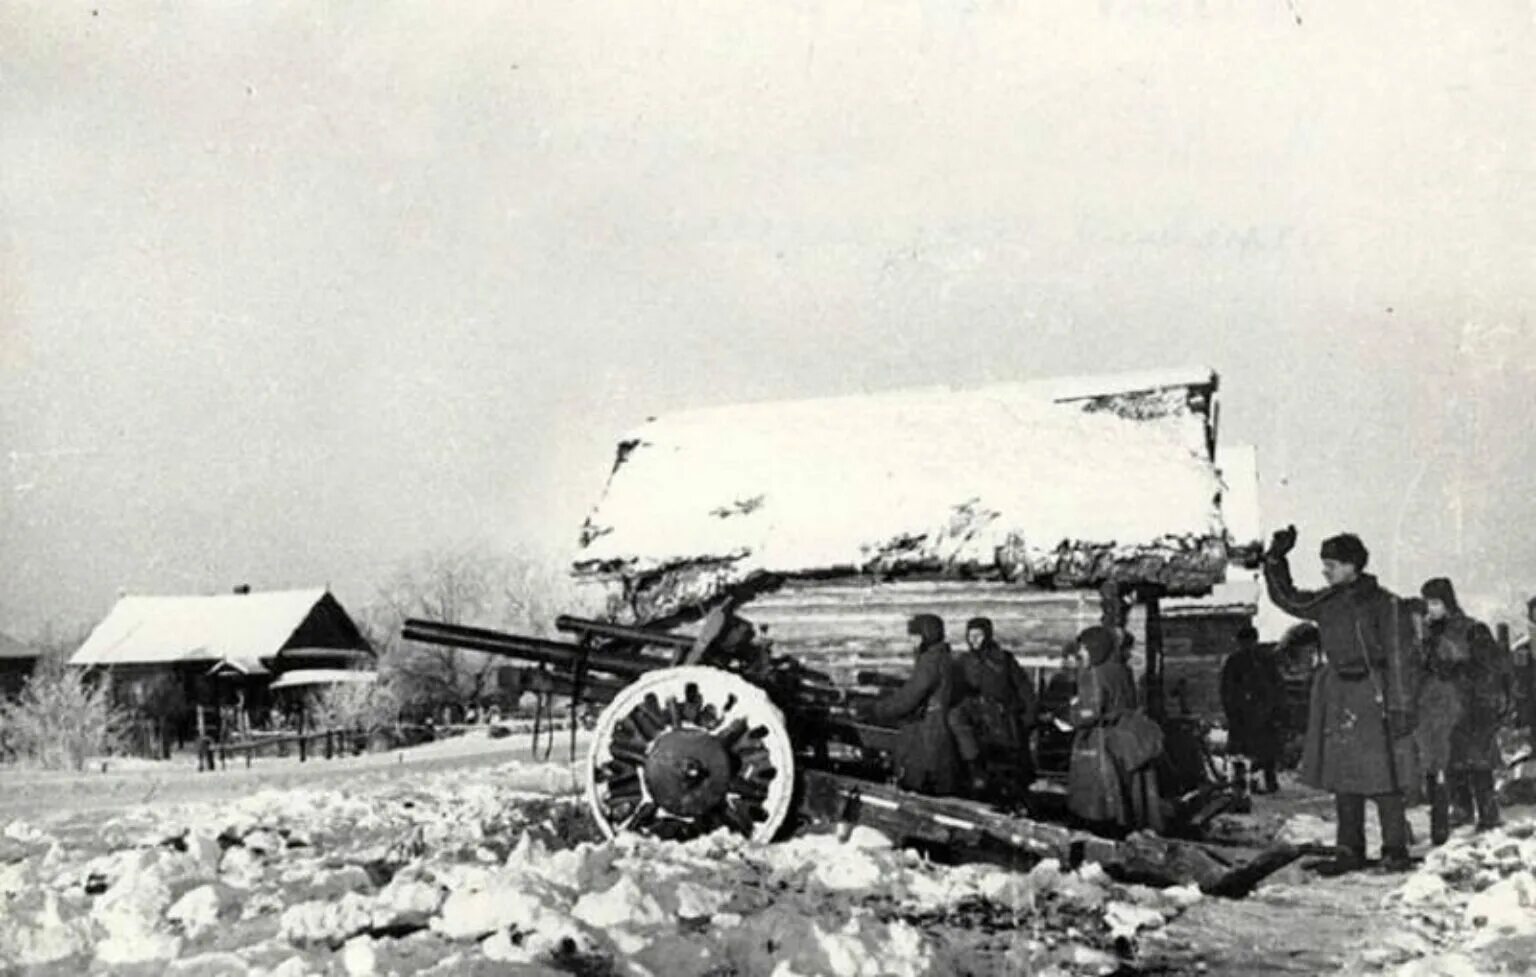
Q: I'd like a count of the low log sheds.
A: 1